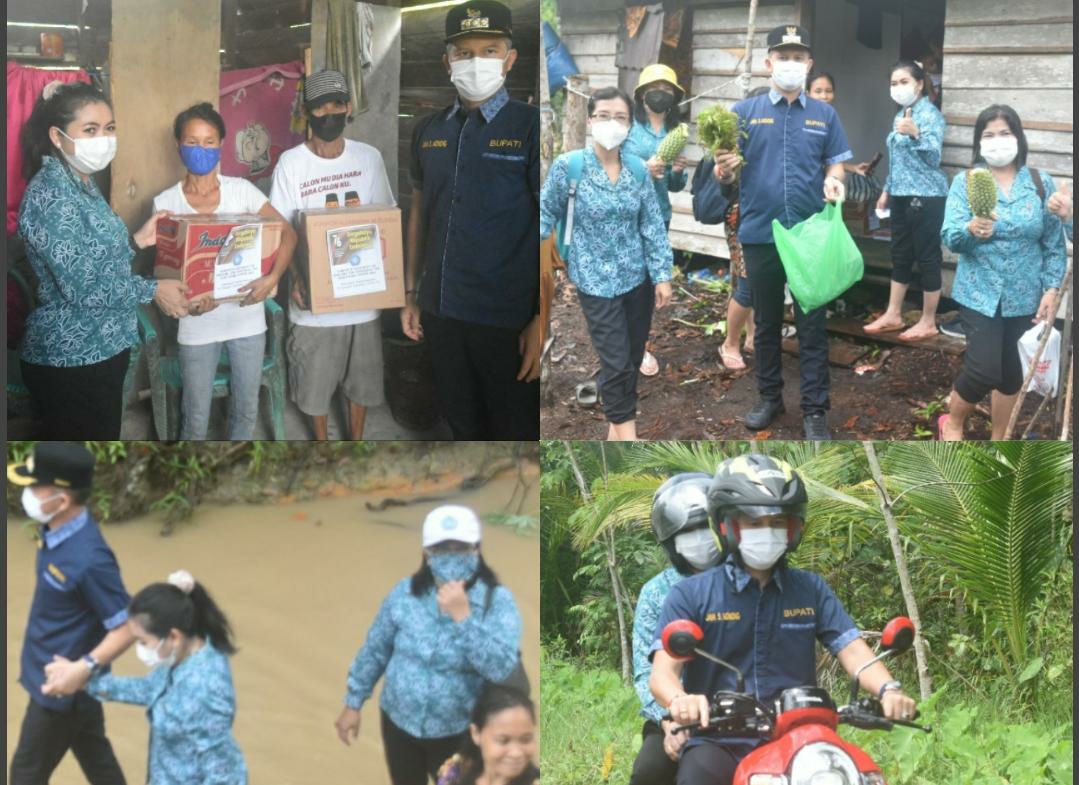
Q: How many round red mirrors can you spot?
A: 2